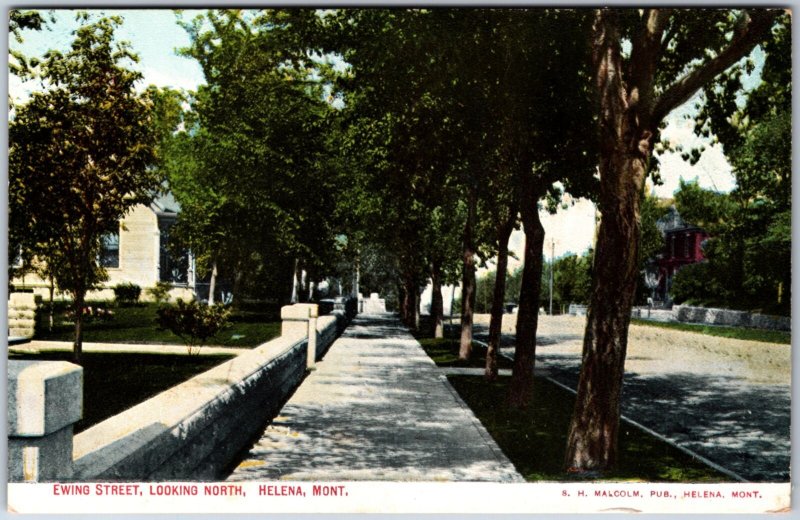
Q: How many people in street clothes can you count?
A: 0